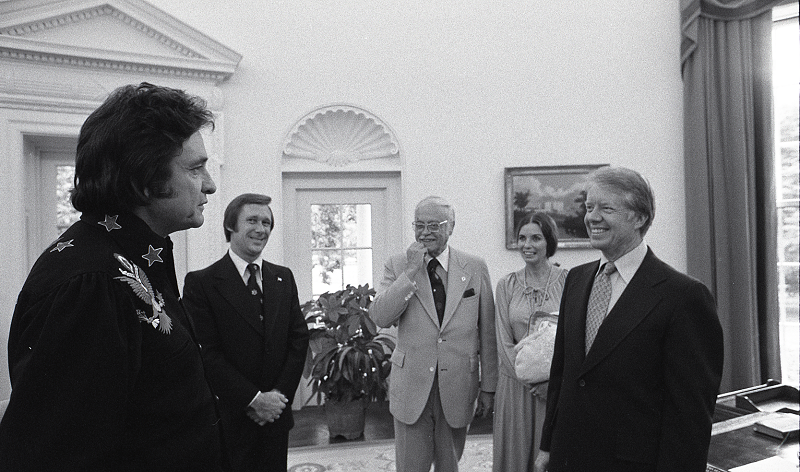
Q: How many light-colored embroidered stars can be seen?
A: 3